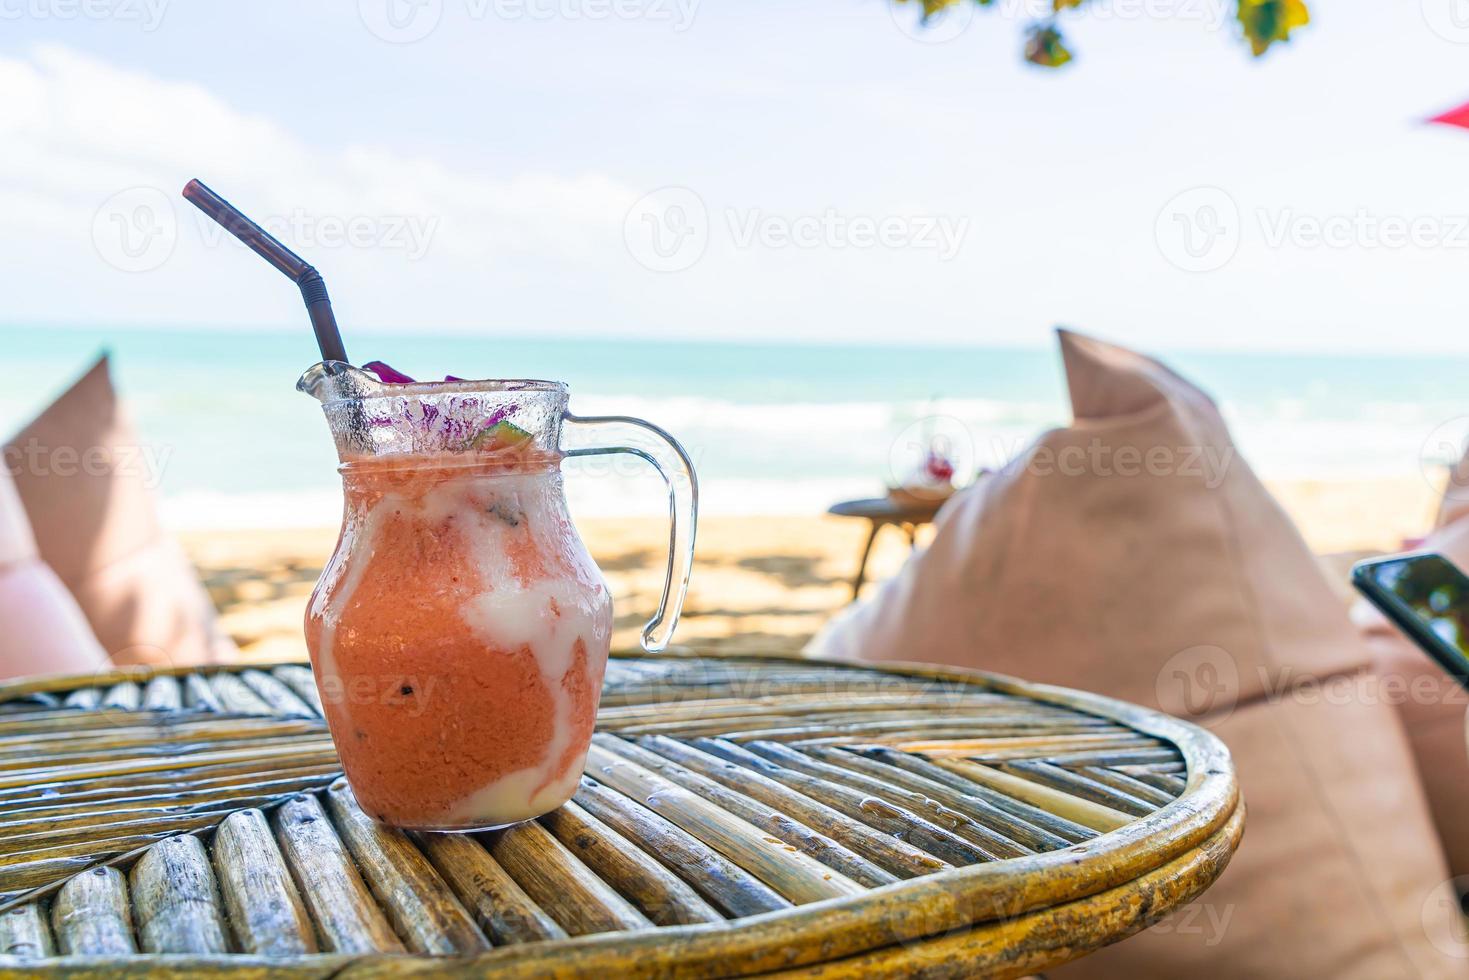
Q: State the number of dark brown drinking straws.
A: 1